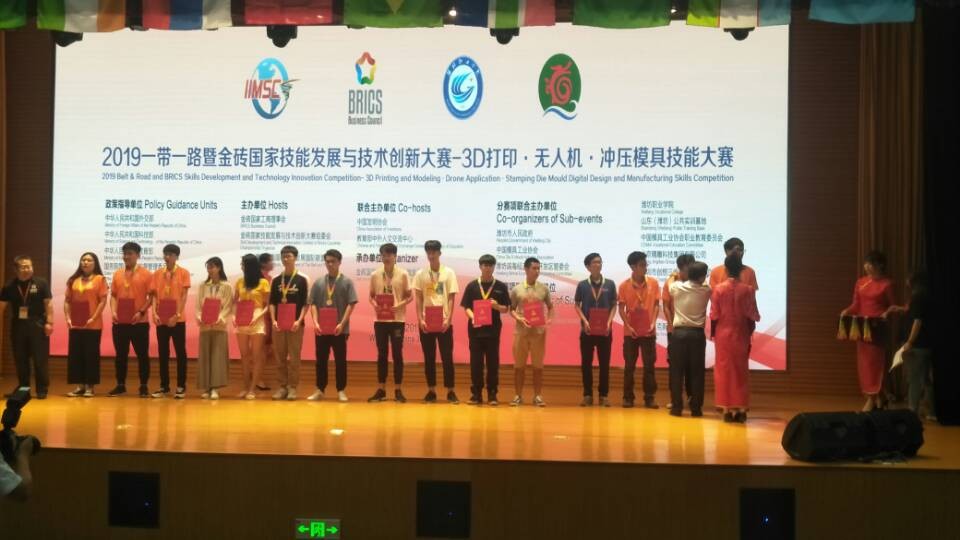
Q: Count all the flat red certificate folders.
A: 13